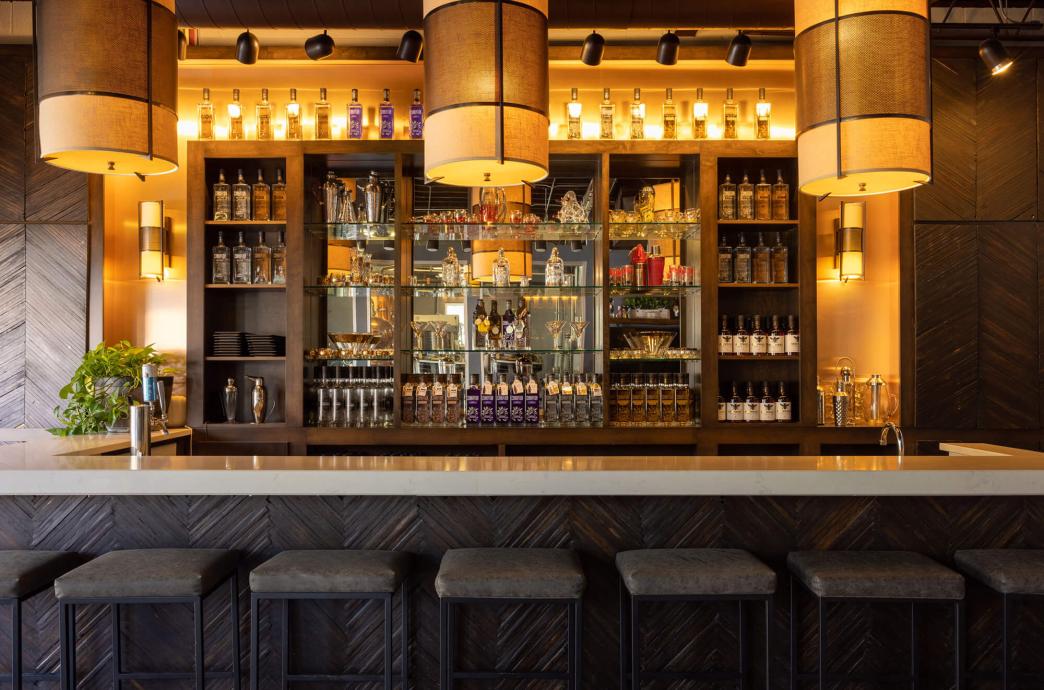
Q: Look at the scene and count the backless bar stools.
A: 7